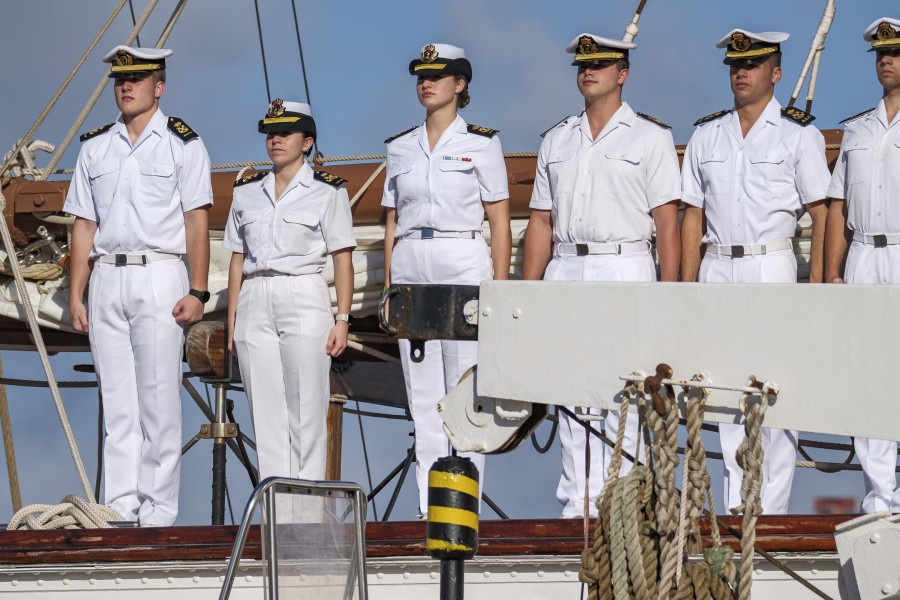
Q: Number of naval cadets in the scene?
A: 6